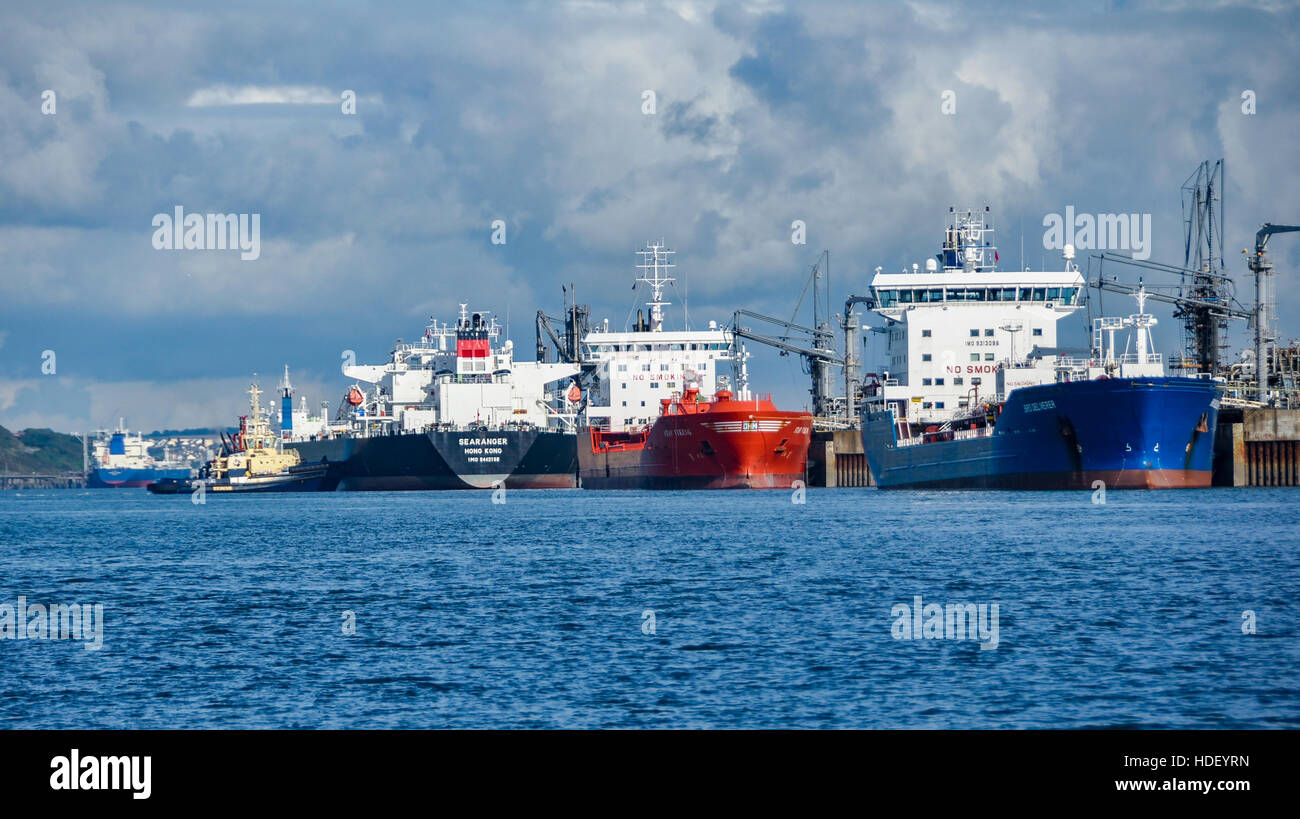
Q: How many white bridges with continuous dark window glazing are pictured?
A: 2